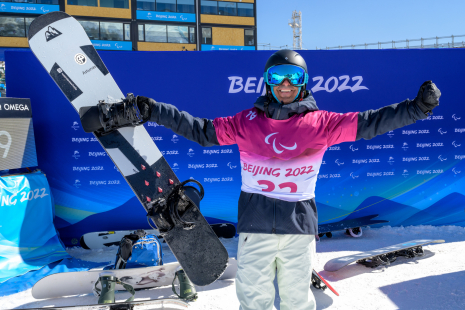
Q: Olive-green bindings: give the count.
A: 2